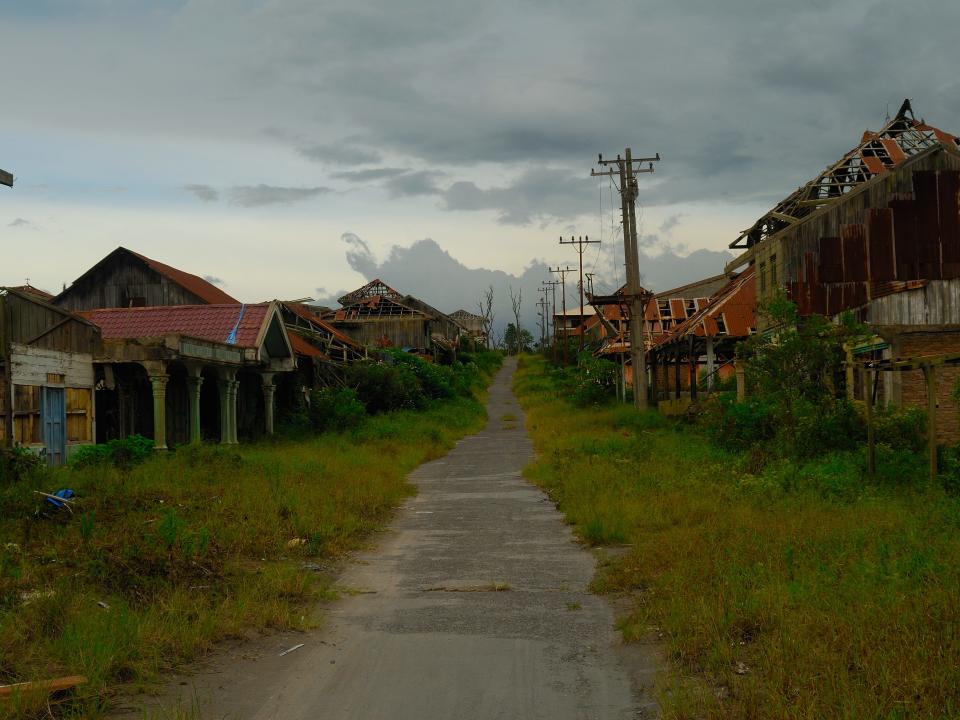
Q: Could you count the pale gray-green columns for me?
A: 5